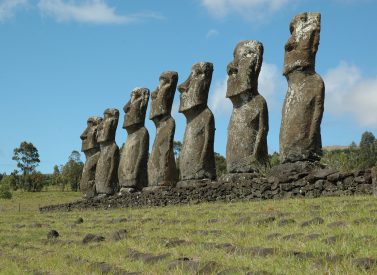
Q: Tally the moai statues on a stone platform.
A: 7